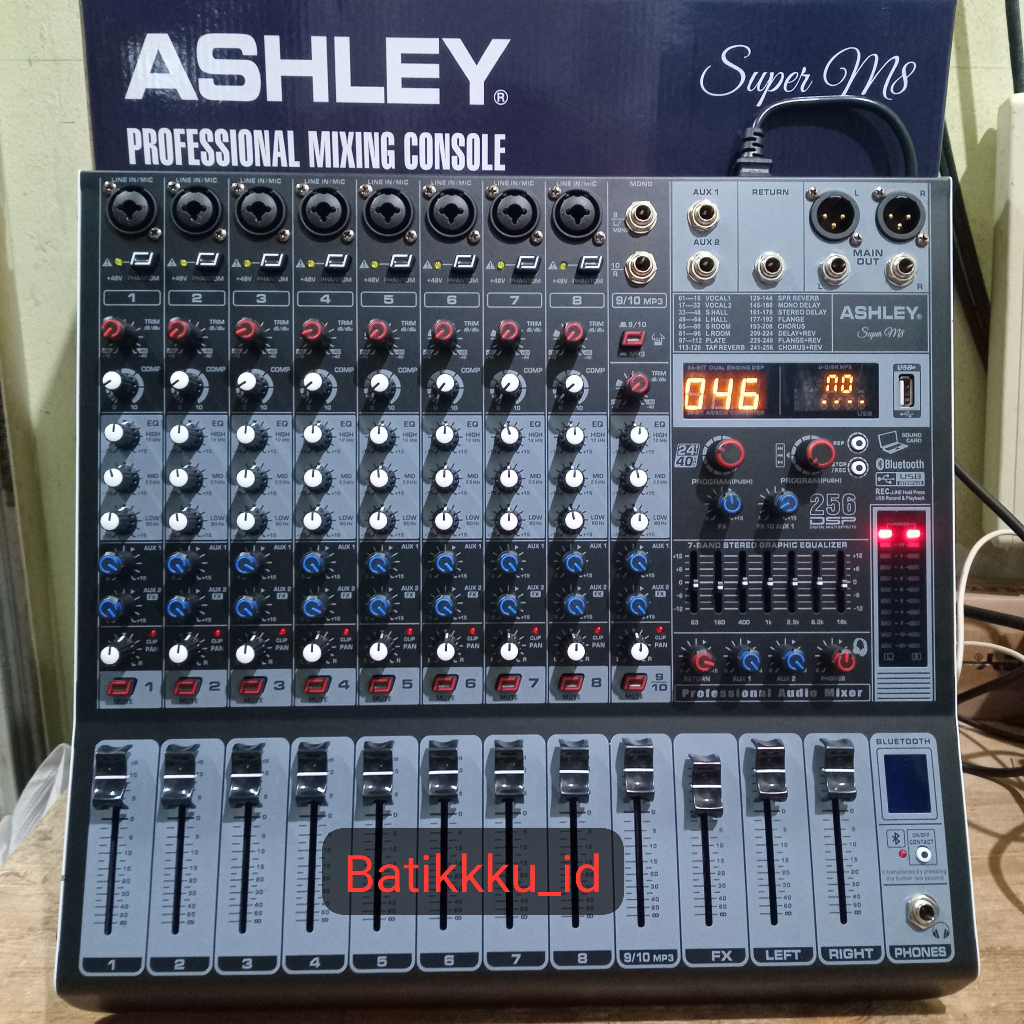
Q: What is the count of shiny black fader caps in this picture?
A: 12